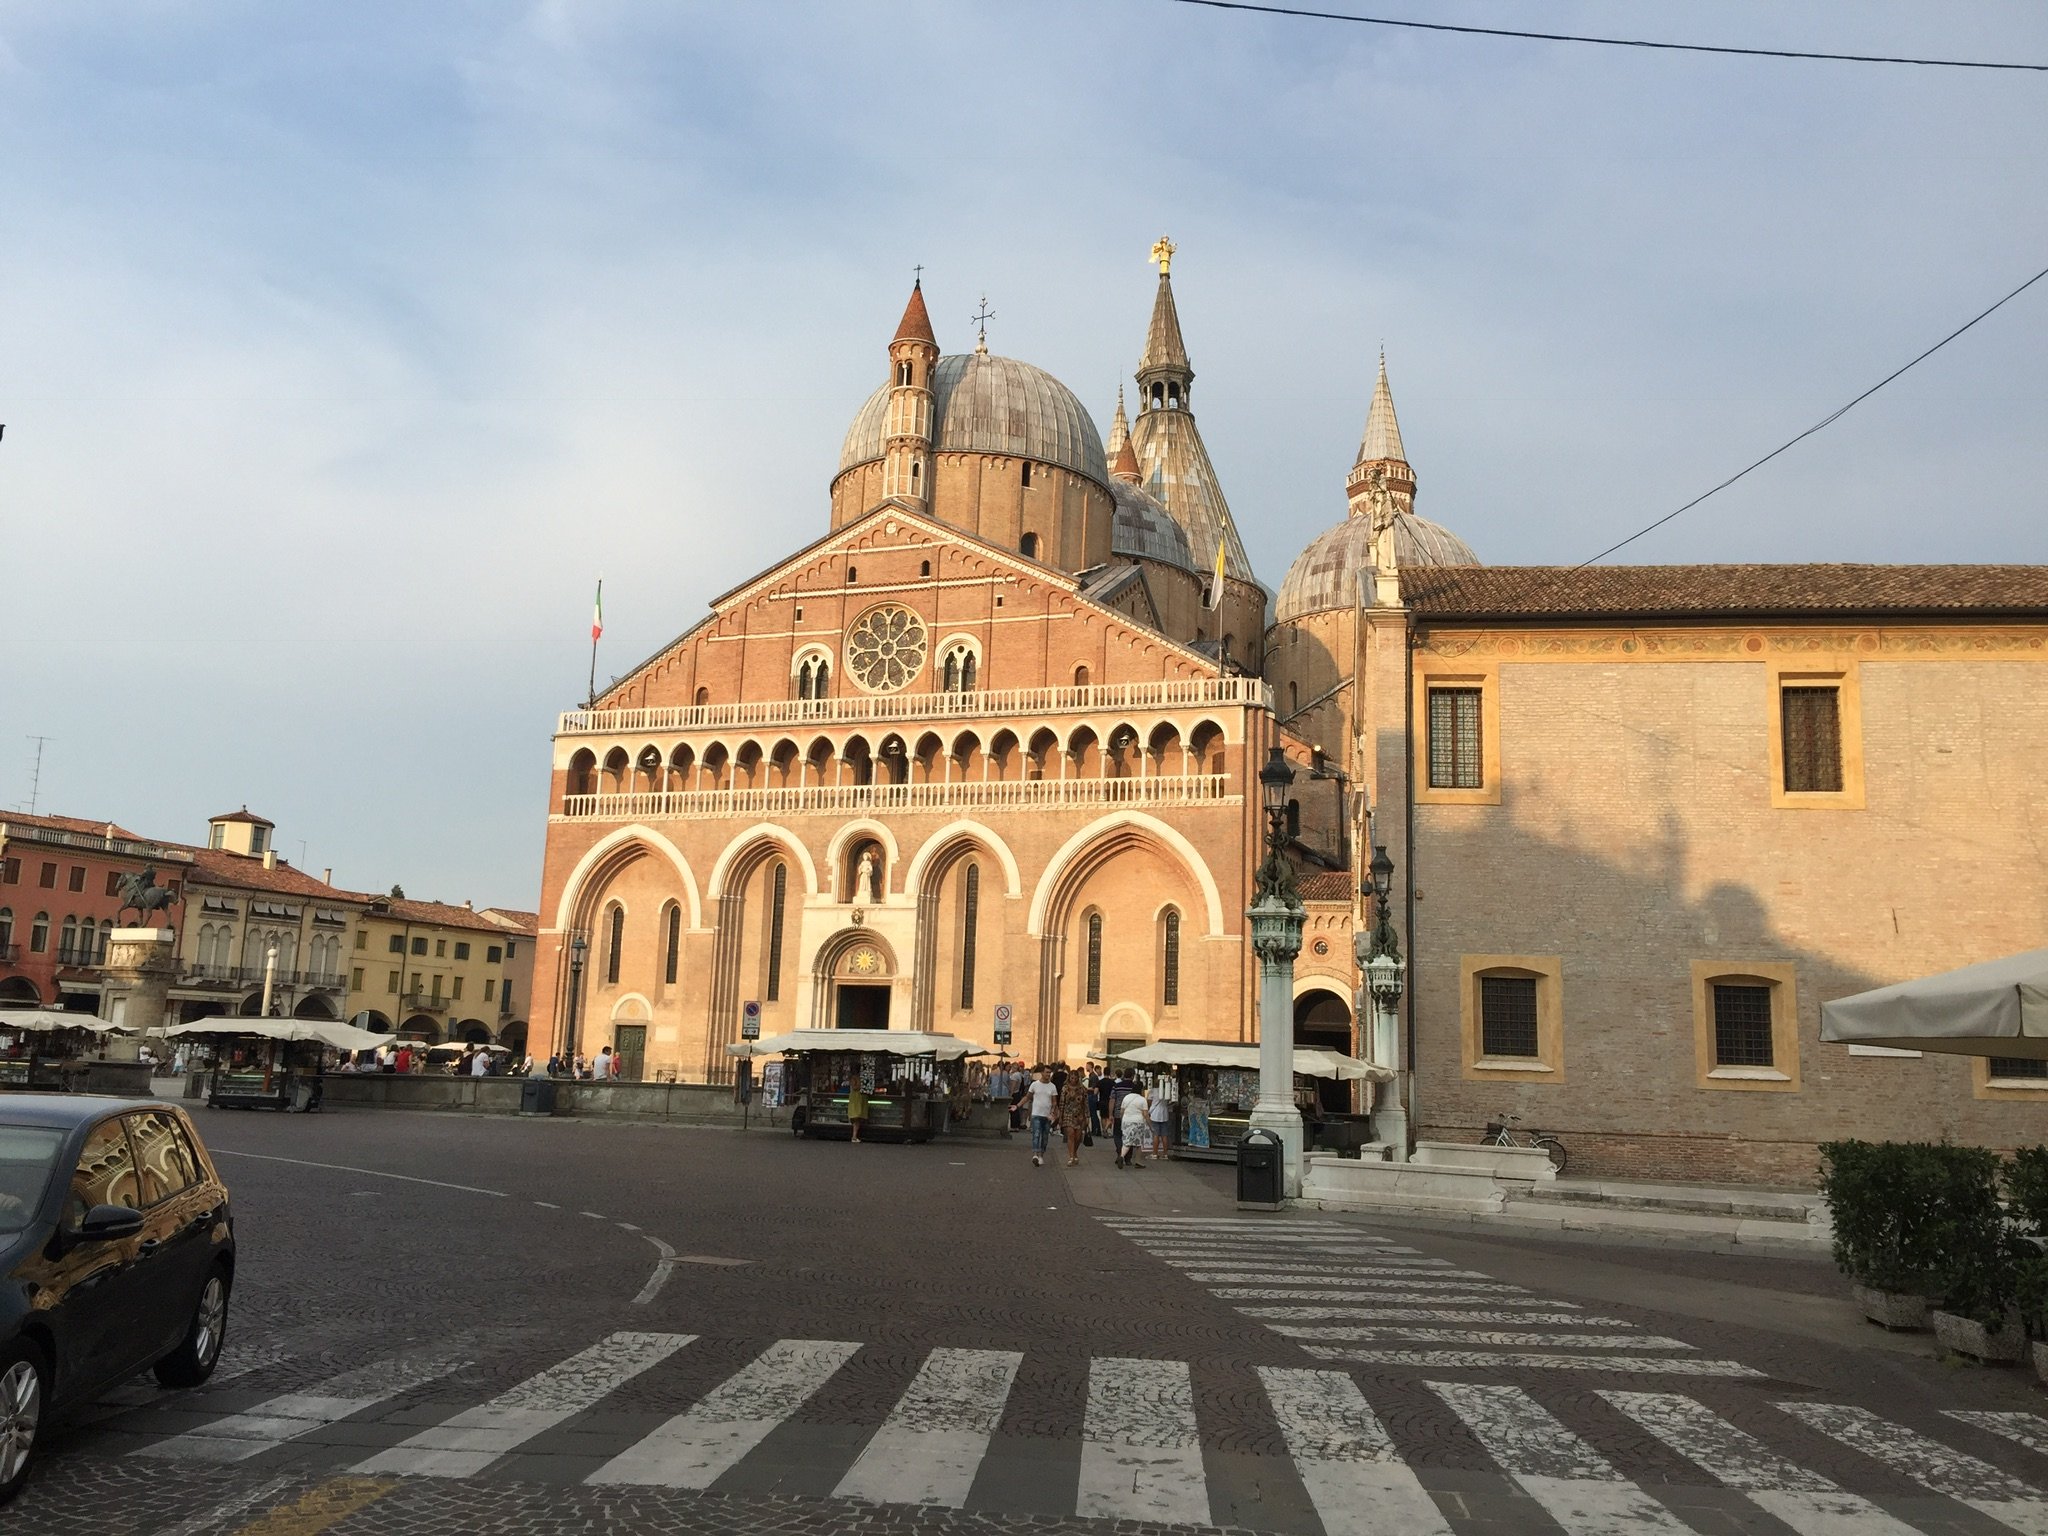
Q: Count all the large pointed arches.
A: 4